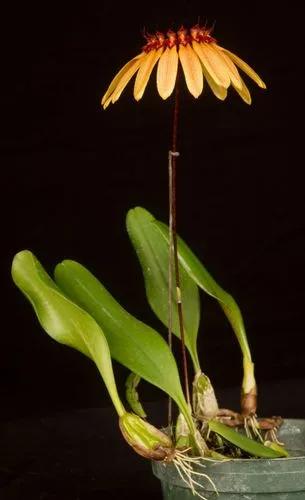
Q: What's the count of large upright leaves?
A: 4